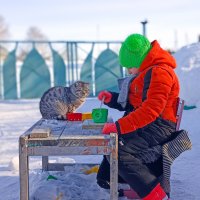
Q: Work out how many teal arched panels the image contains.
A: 5